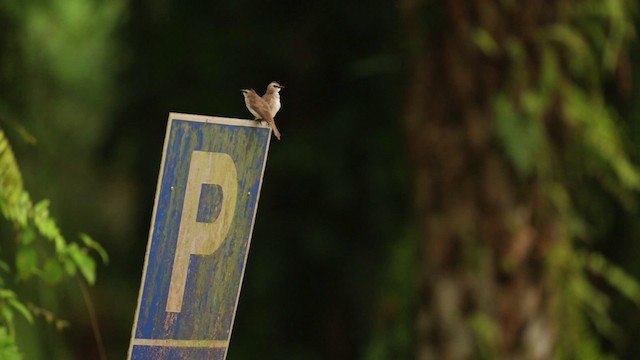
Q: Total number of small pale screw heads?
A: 2